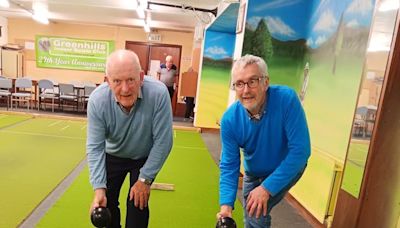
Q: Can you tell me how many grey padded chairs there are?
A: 5